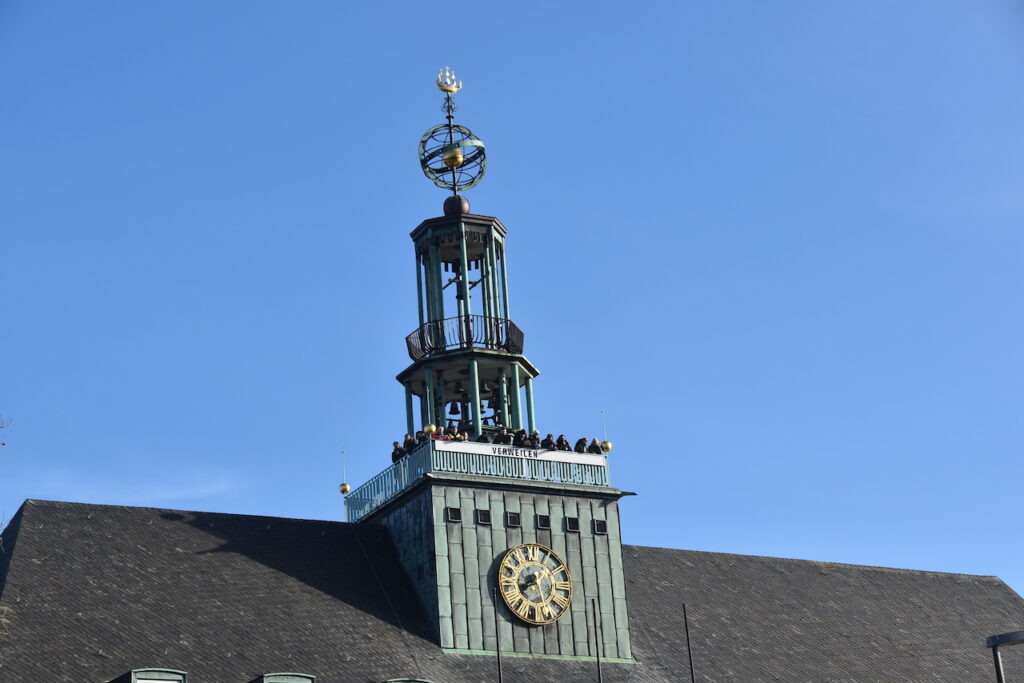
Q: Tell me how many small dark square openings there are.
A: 6